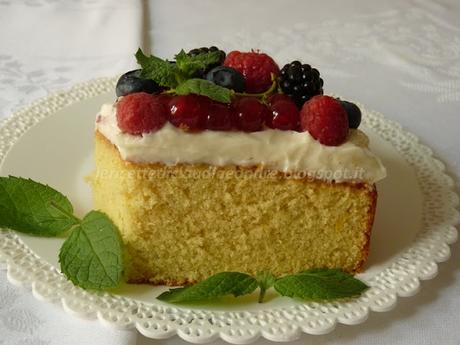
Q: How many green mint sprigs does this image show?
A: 3